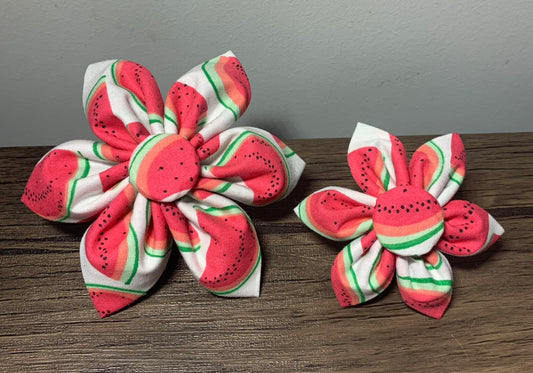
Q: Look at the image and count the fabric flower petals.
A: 12